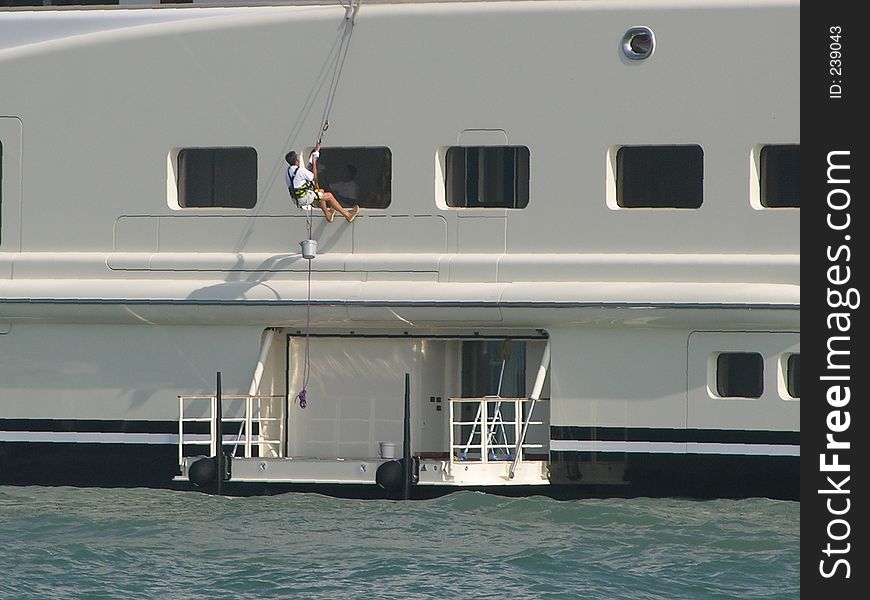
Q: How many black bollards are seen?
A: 2